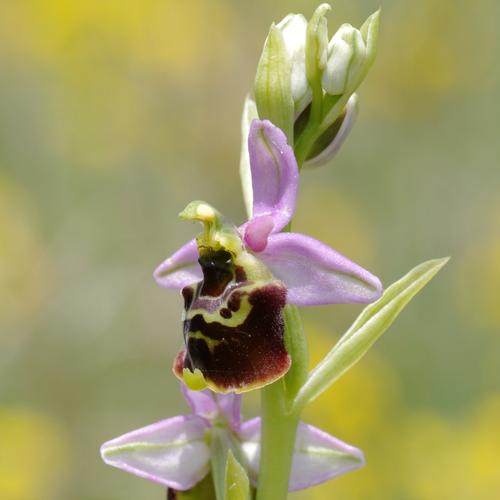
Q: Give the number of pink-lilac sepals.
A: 6